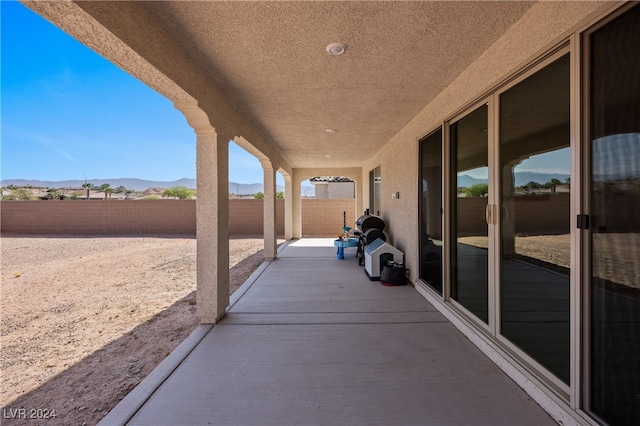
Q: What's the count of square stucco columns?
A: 3